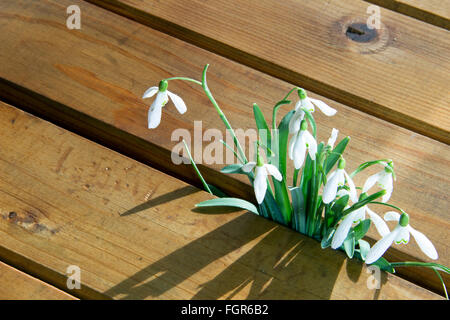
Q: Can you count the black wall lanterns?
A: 0